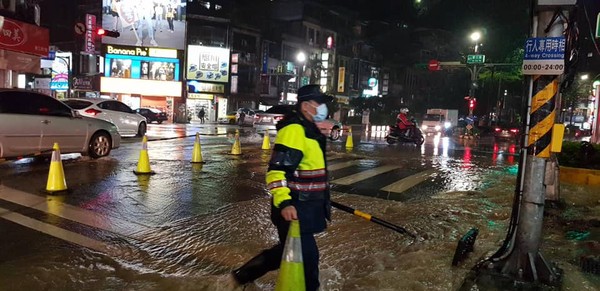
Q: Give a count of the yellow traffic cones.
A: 7